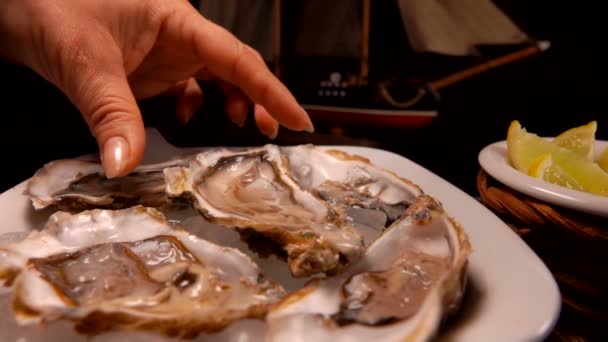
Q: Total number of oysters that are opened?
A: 5